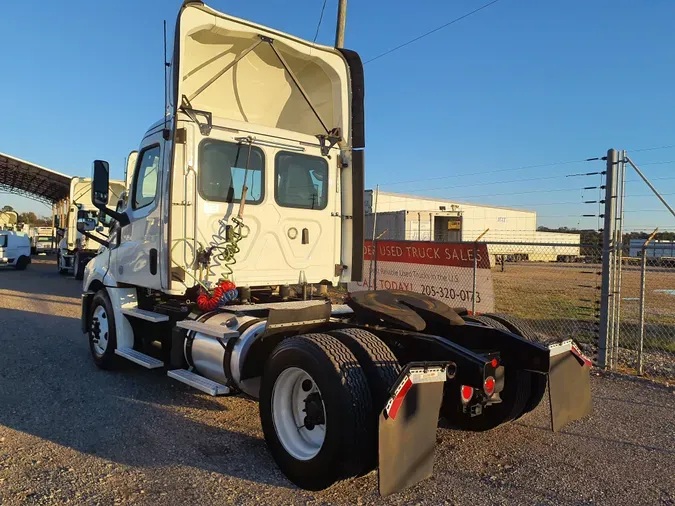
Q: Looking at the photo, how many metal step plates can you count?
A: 4